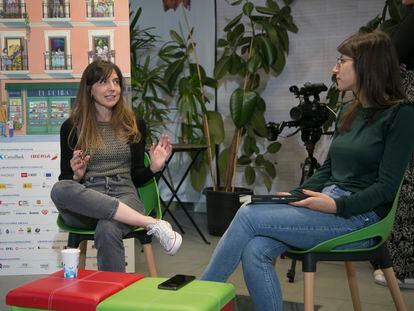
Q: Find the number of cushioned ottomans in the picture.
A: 2